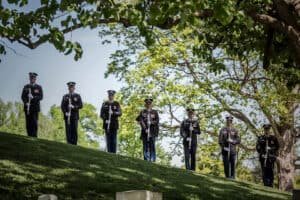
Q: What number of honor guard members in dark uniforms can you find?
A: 7